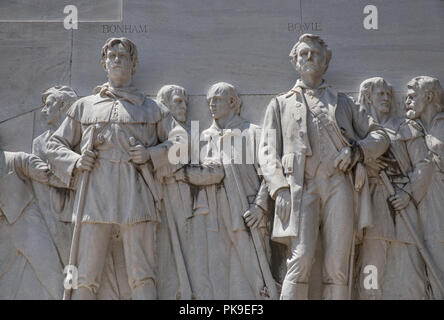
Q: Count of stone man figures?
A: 7